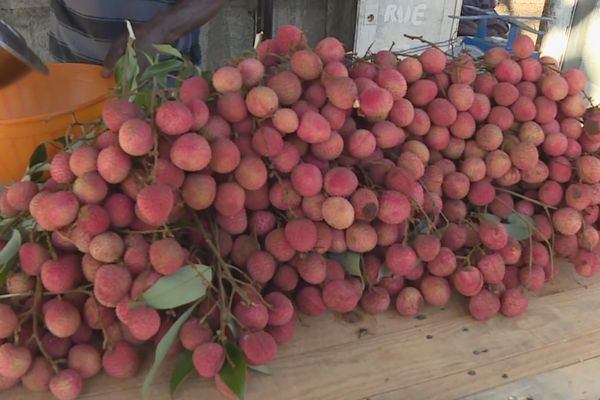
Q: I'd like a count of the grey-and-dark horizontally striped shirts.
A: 1